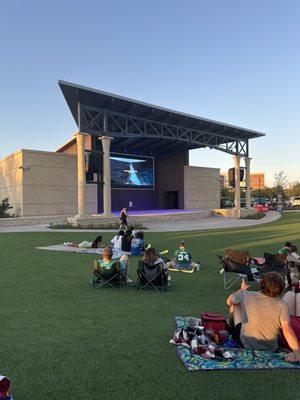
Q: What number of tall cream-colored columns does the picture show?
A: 4